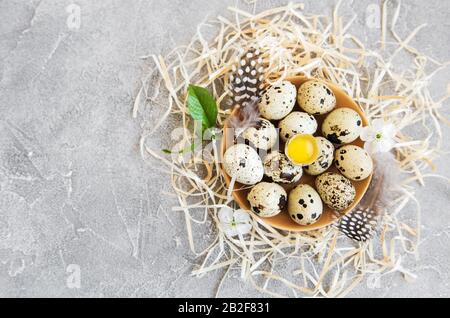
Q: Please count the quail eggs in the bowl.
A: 13